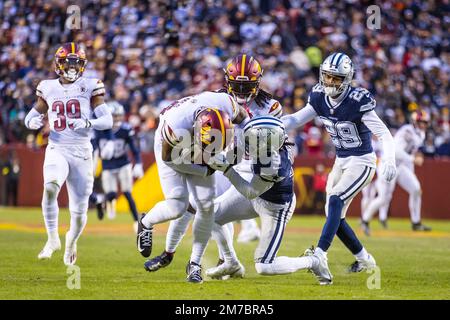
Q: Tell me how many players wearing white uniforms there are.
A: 4